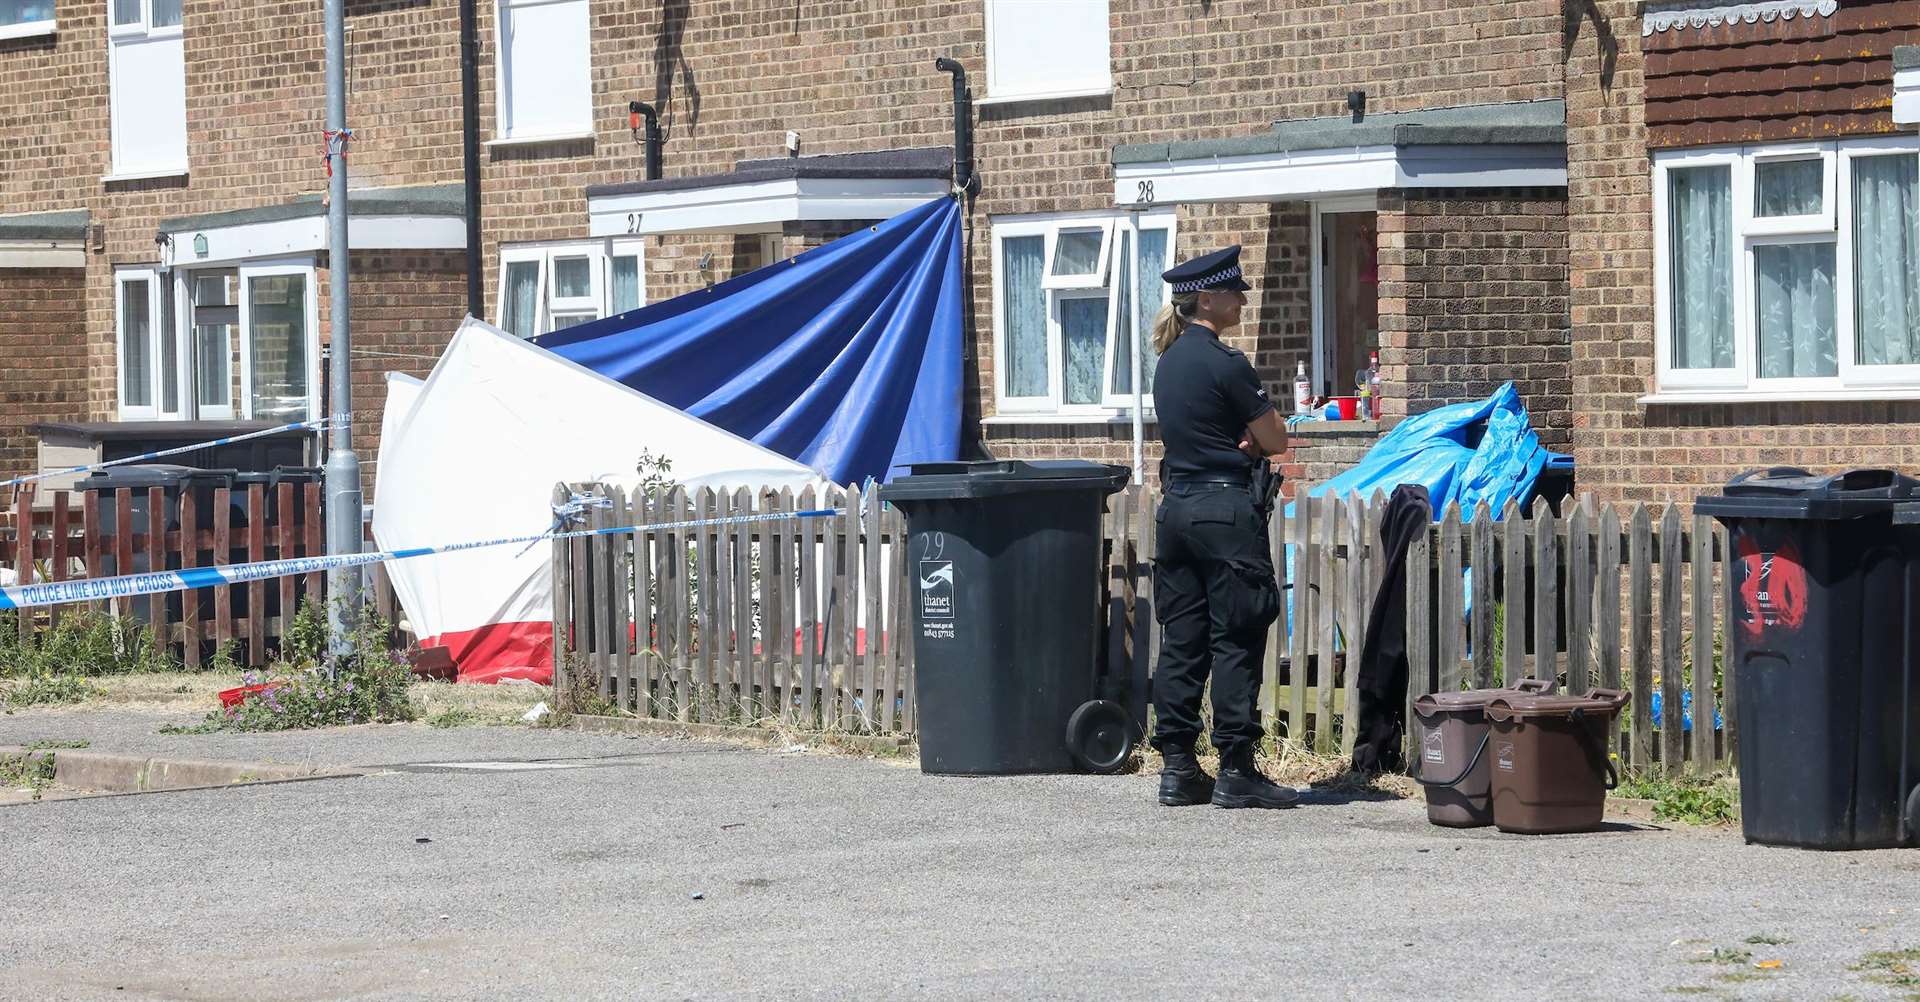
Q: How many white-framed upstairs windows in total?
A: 4